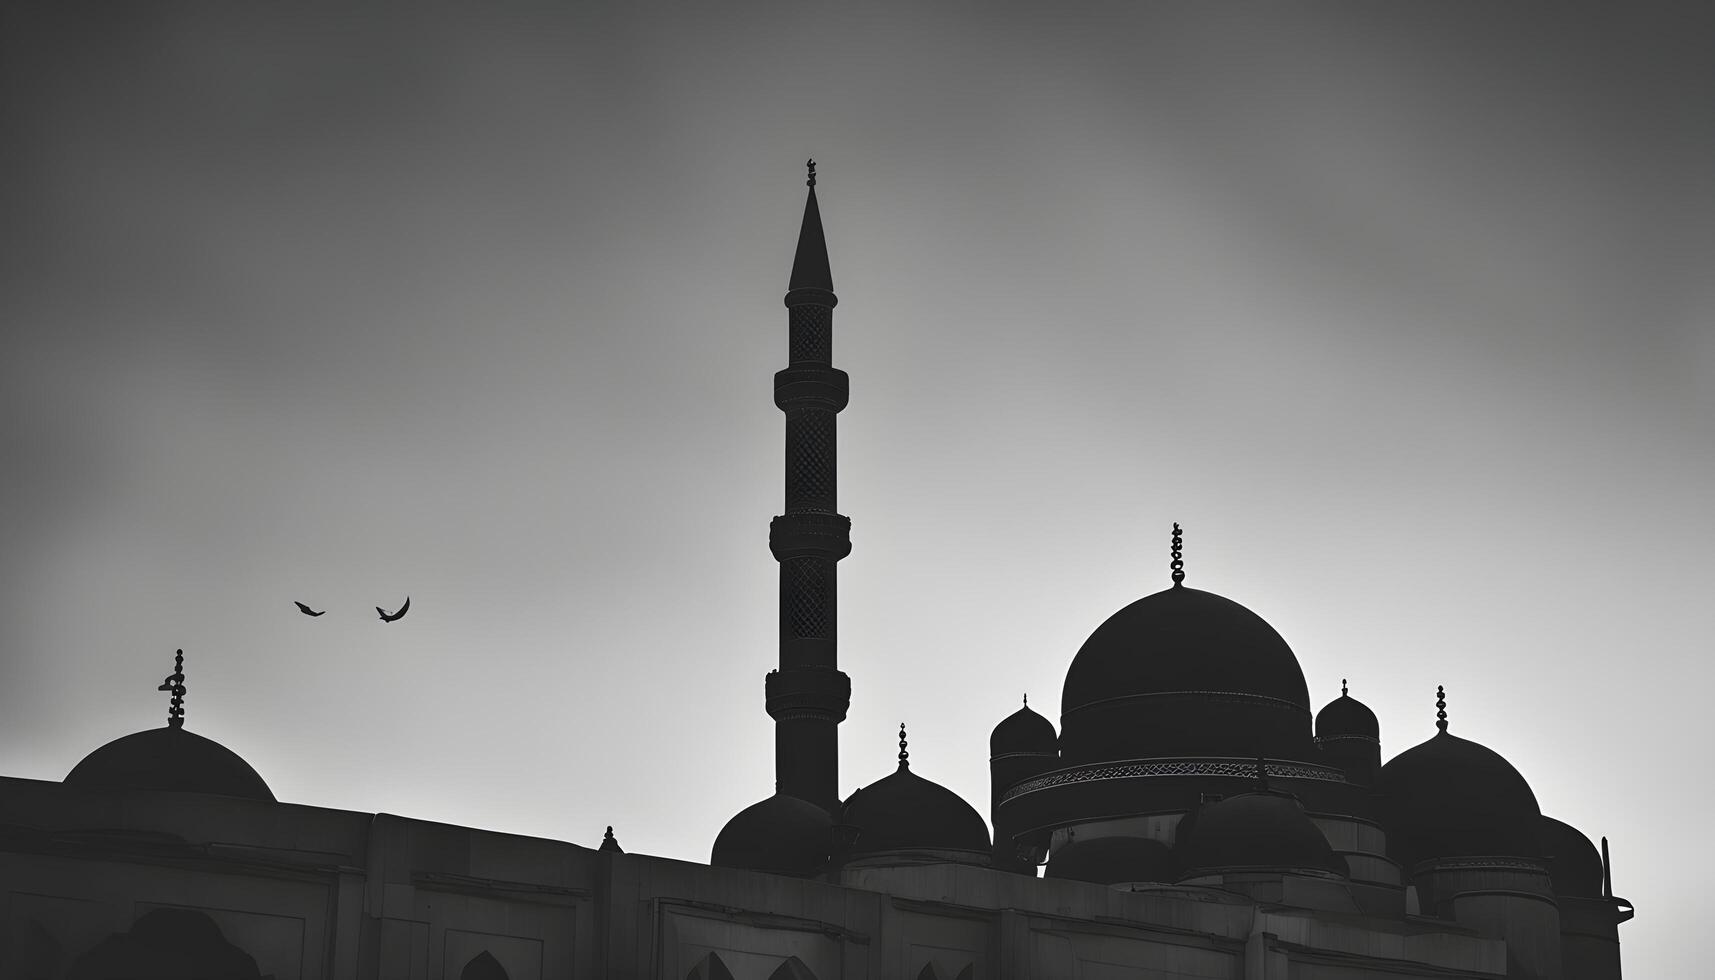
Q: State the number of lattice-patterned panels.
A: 3